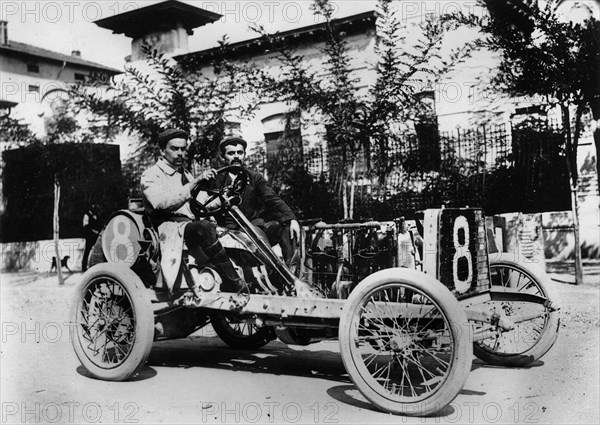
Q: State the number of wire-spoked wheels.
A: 4